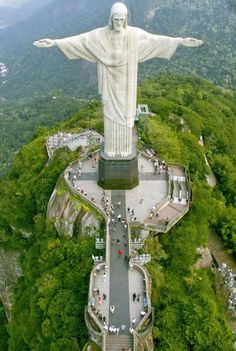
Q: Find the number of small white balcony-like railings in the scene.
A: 4